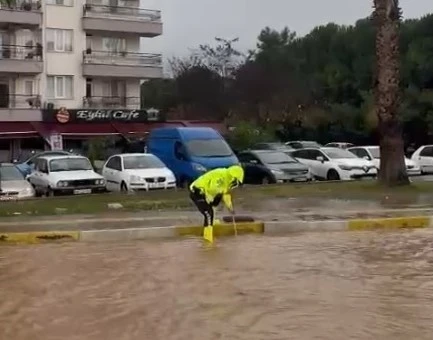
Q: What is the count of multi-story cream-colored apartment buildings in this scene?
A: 1